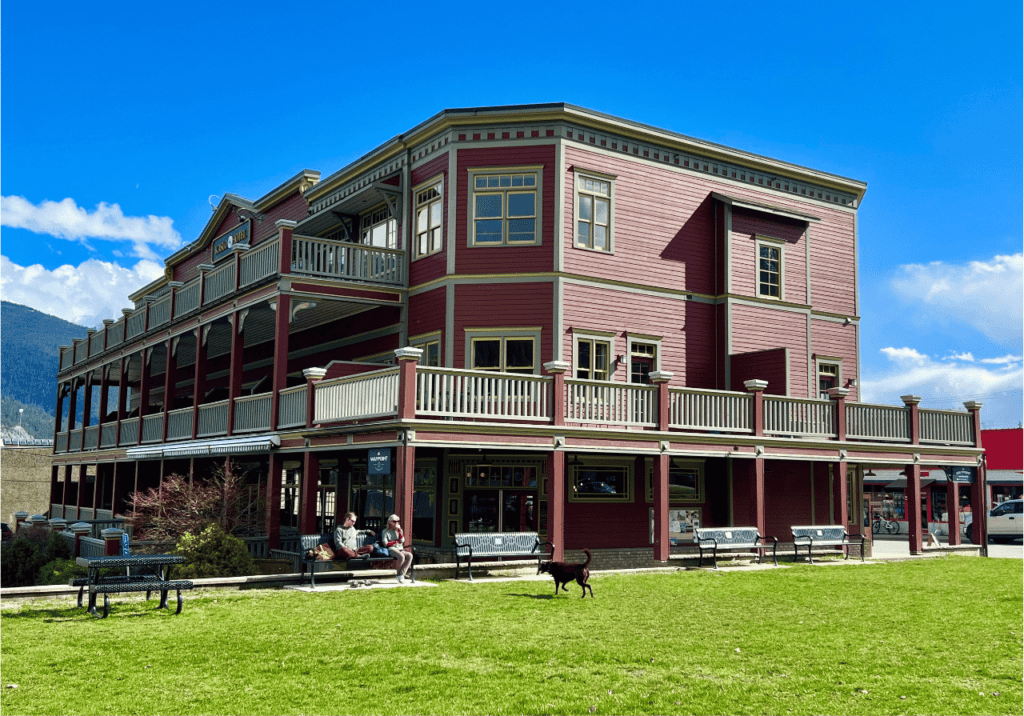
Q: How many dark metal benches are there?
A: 4